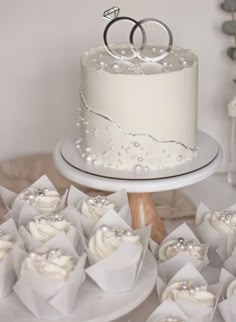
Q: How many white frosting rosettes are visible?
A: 11